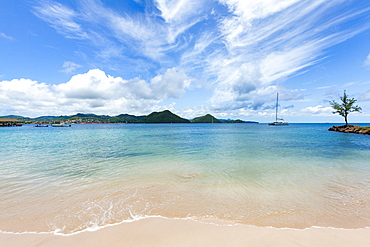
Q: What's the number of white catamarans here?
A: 1